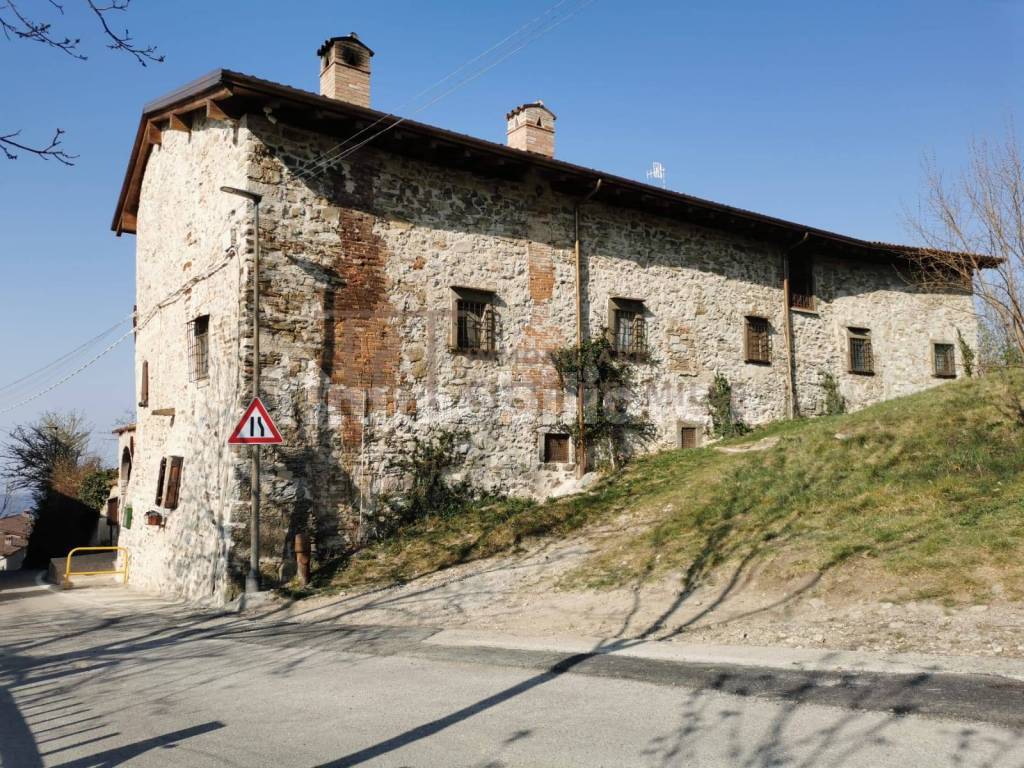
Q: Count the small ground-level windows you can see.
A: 2